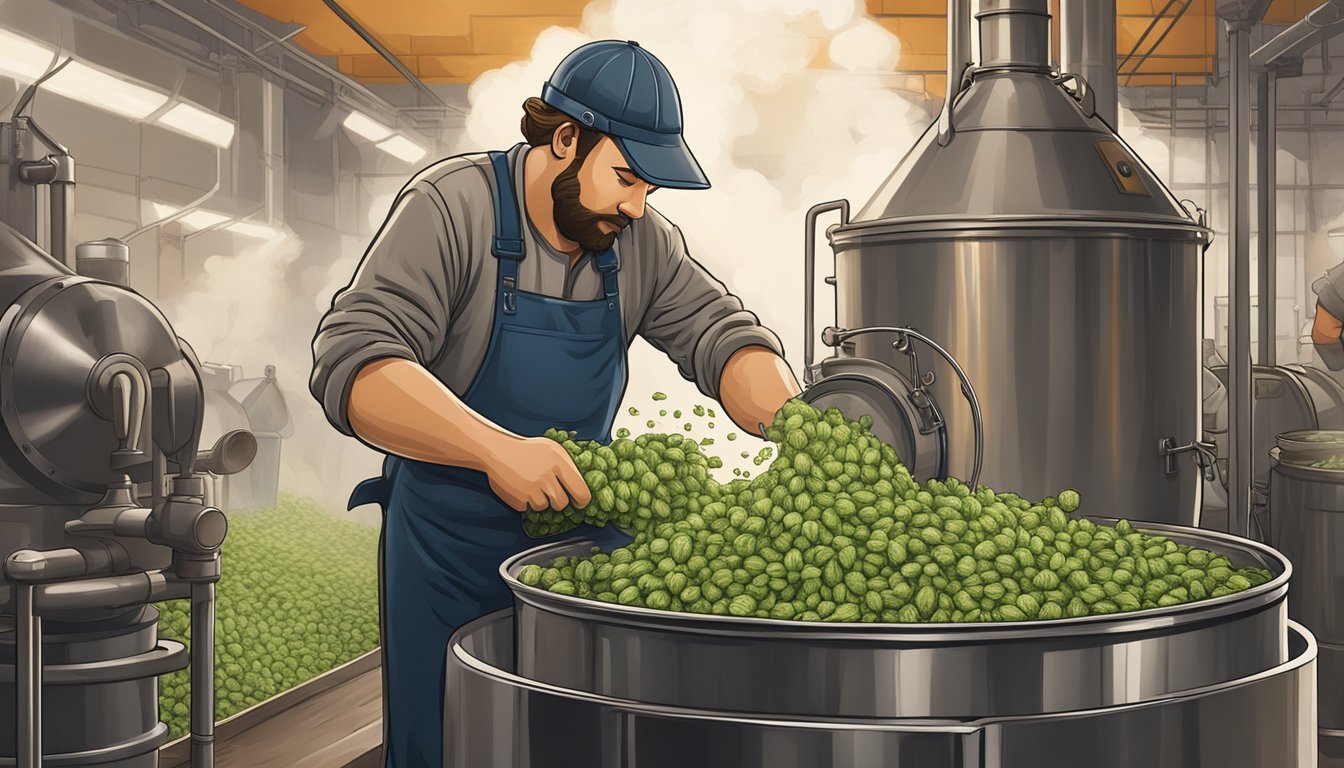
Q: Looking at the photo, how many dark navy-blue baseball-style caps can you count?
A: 1